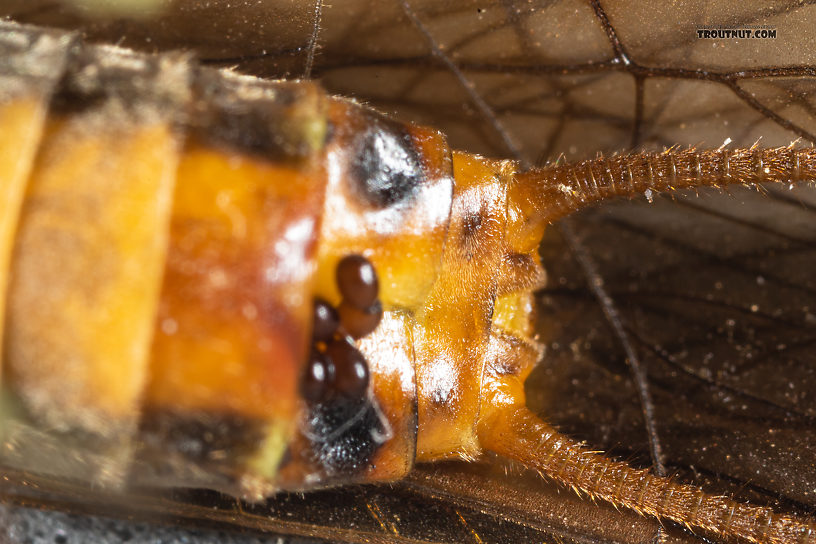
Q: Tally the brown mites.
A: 5